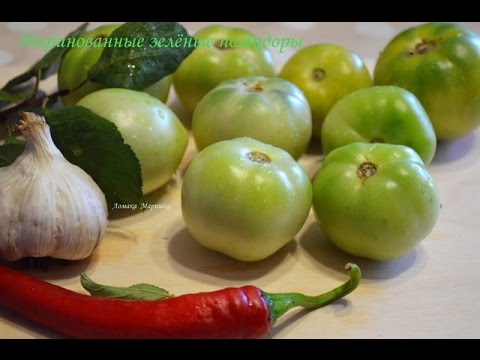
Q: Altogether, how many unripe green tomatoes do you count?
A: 9